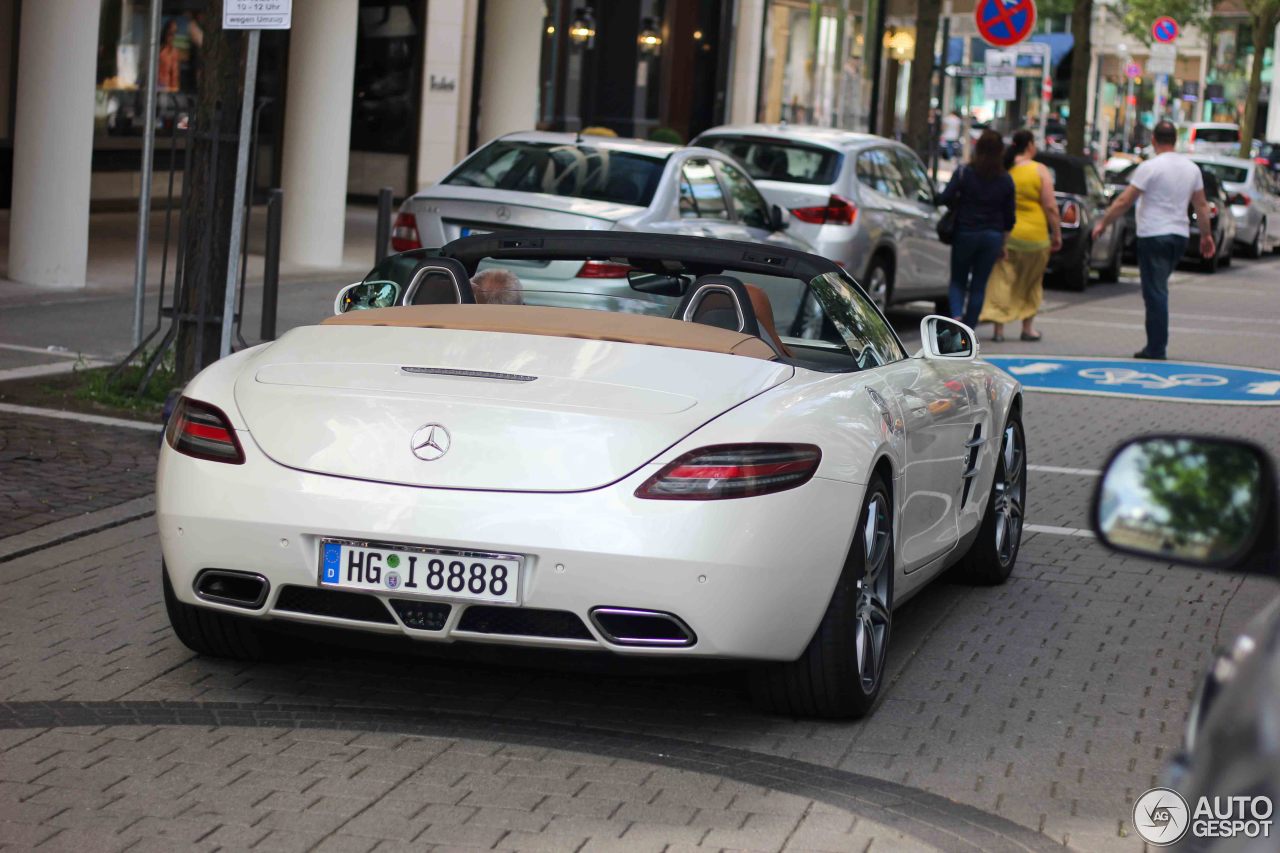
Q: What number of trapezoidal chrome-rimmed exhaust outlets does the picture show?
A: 2